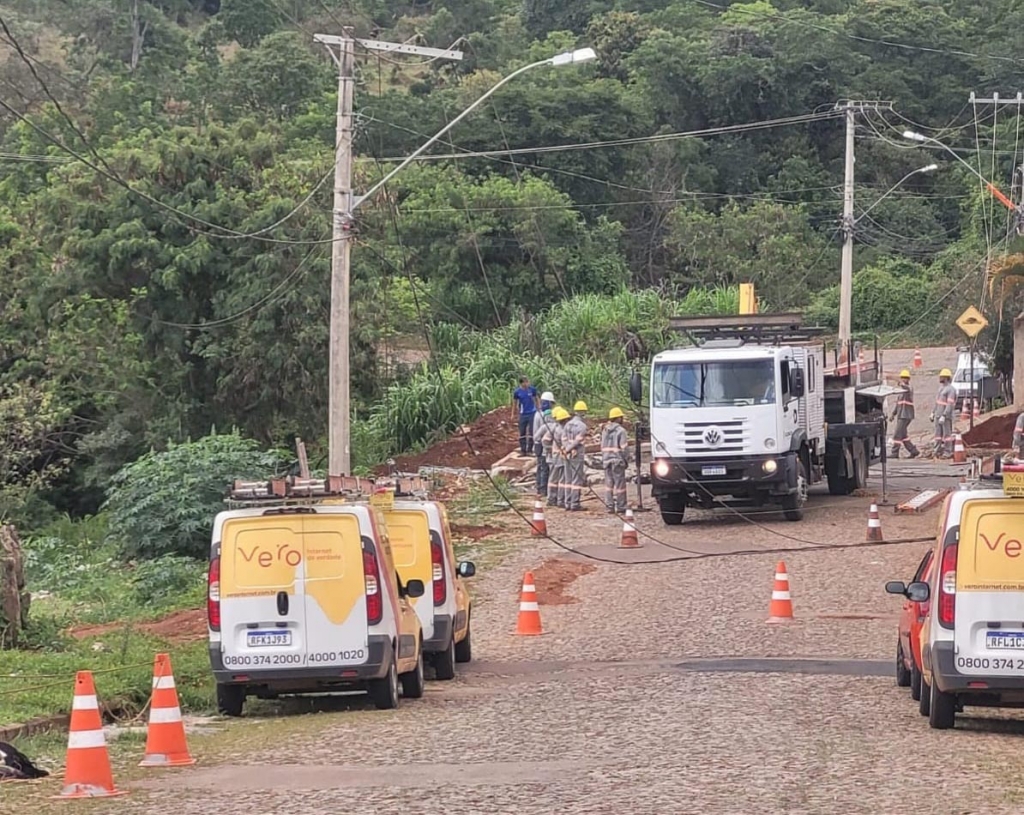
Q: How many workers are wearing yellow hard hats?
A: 6